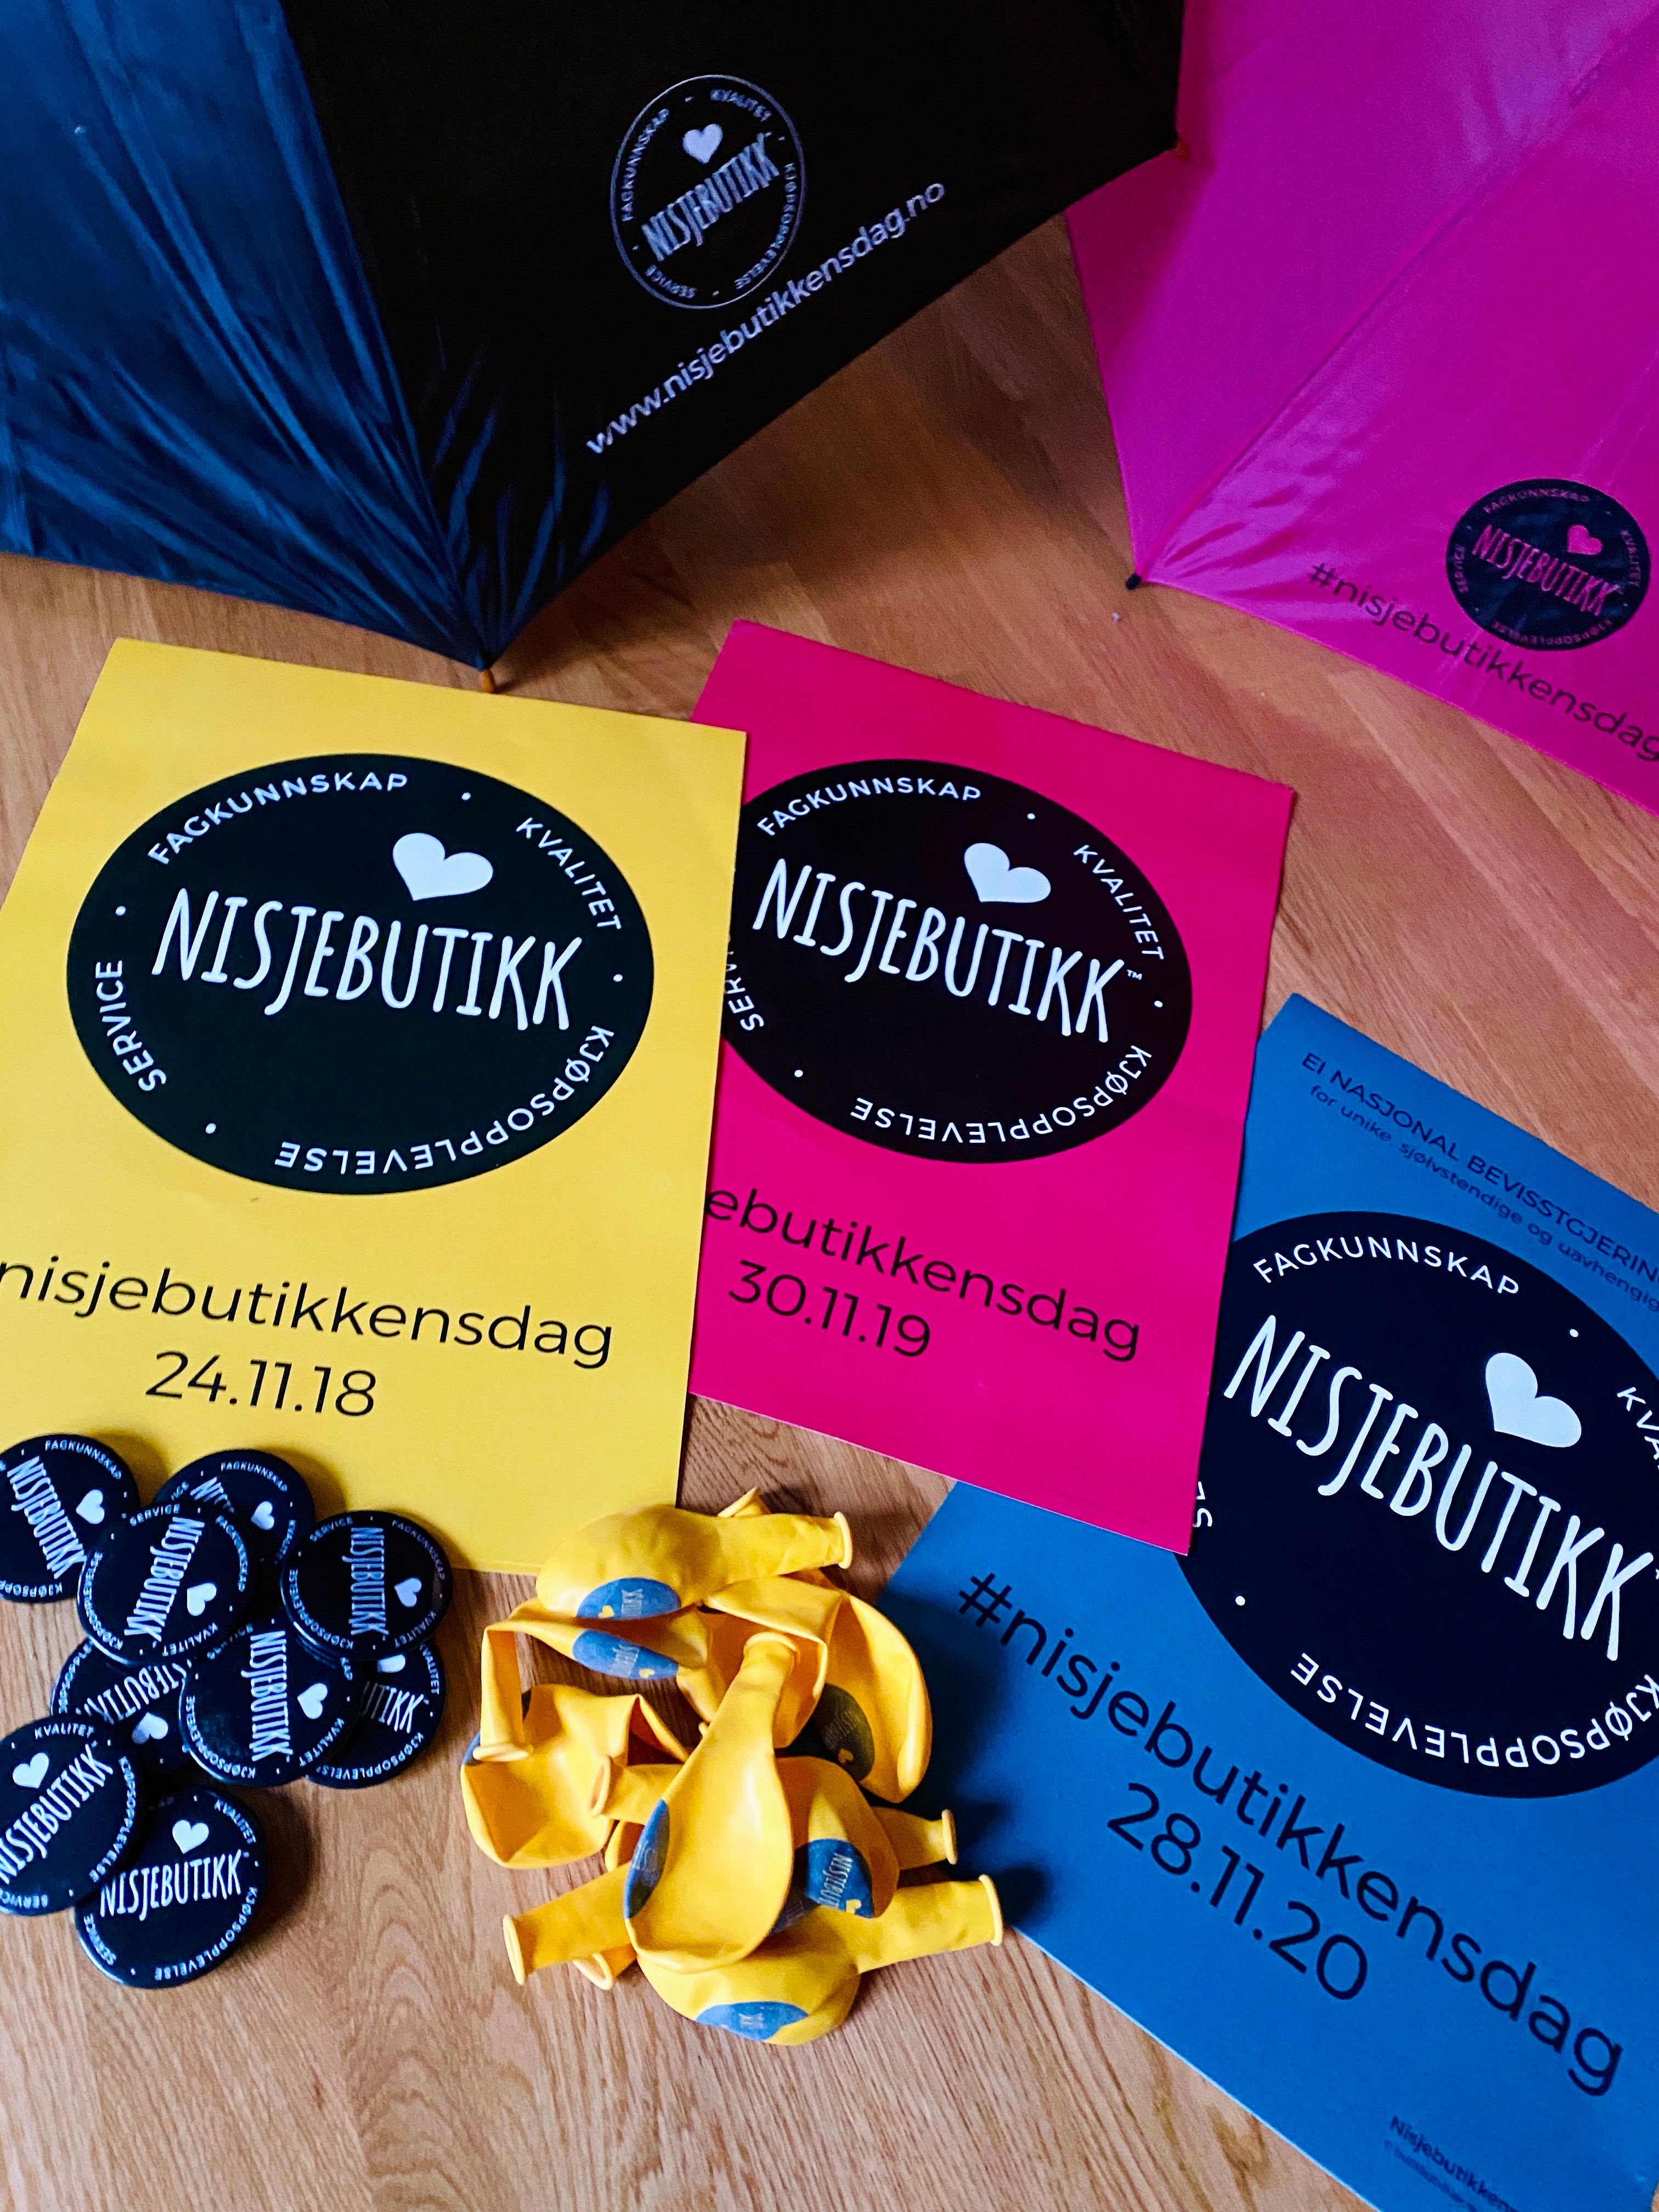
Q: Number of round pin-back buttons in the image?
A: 9